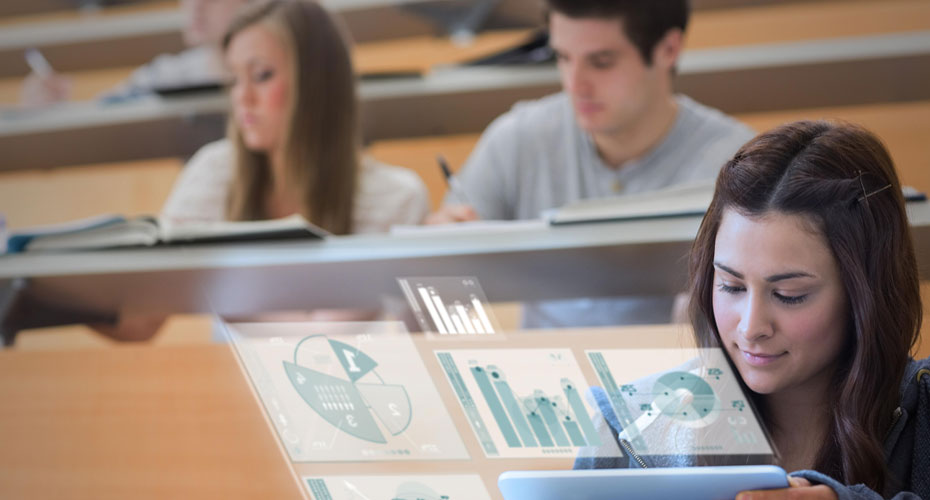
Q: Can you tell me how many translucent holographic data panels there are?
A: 5